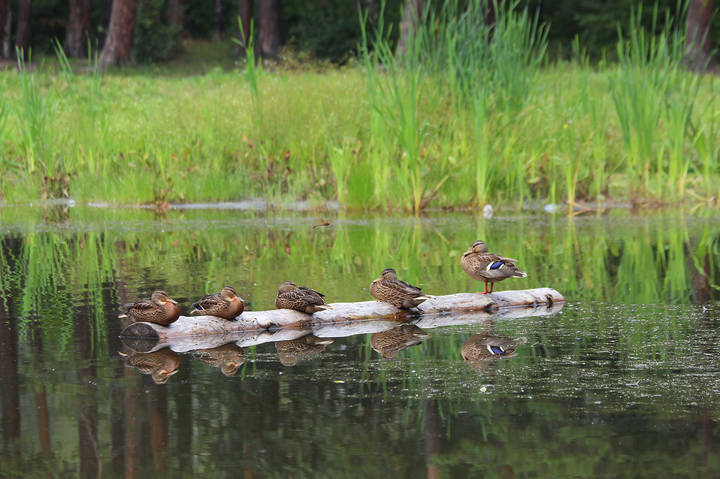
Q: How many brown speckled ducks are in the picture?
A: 5